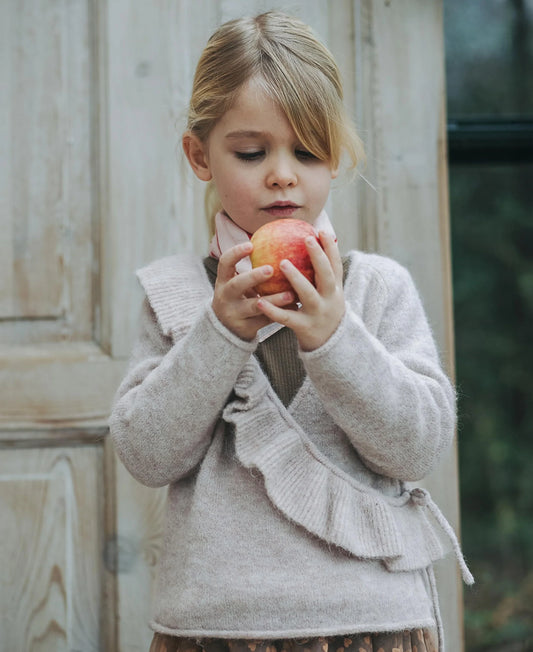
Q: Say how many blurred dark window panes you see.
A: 2